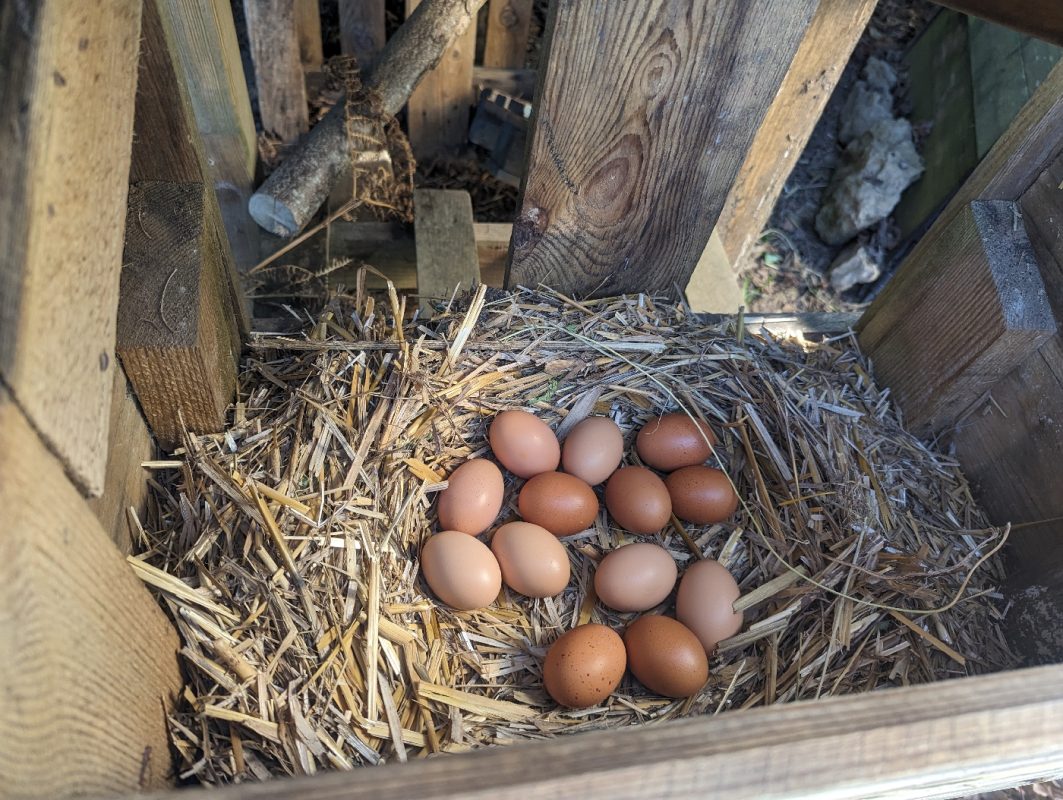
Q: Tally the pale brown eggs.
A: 7